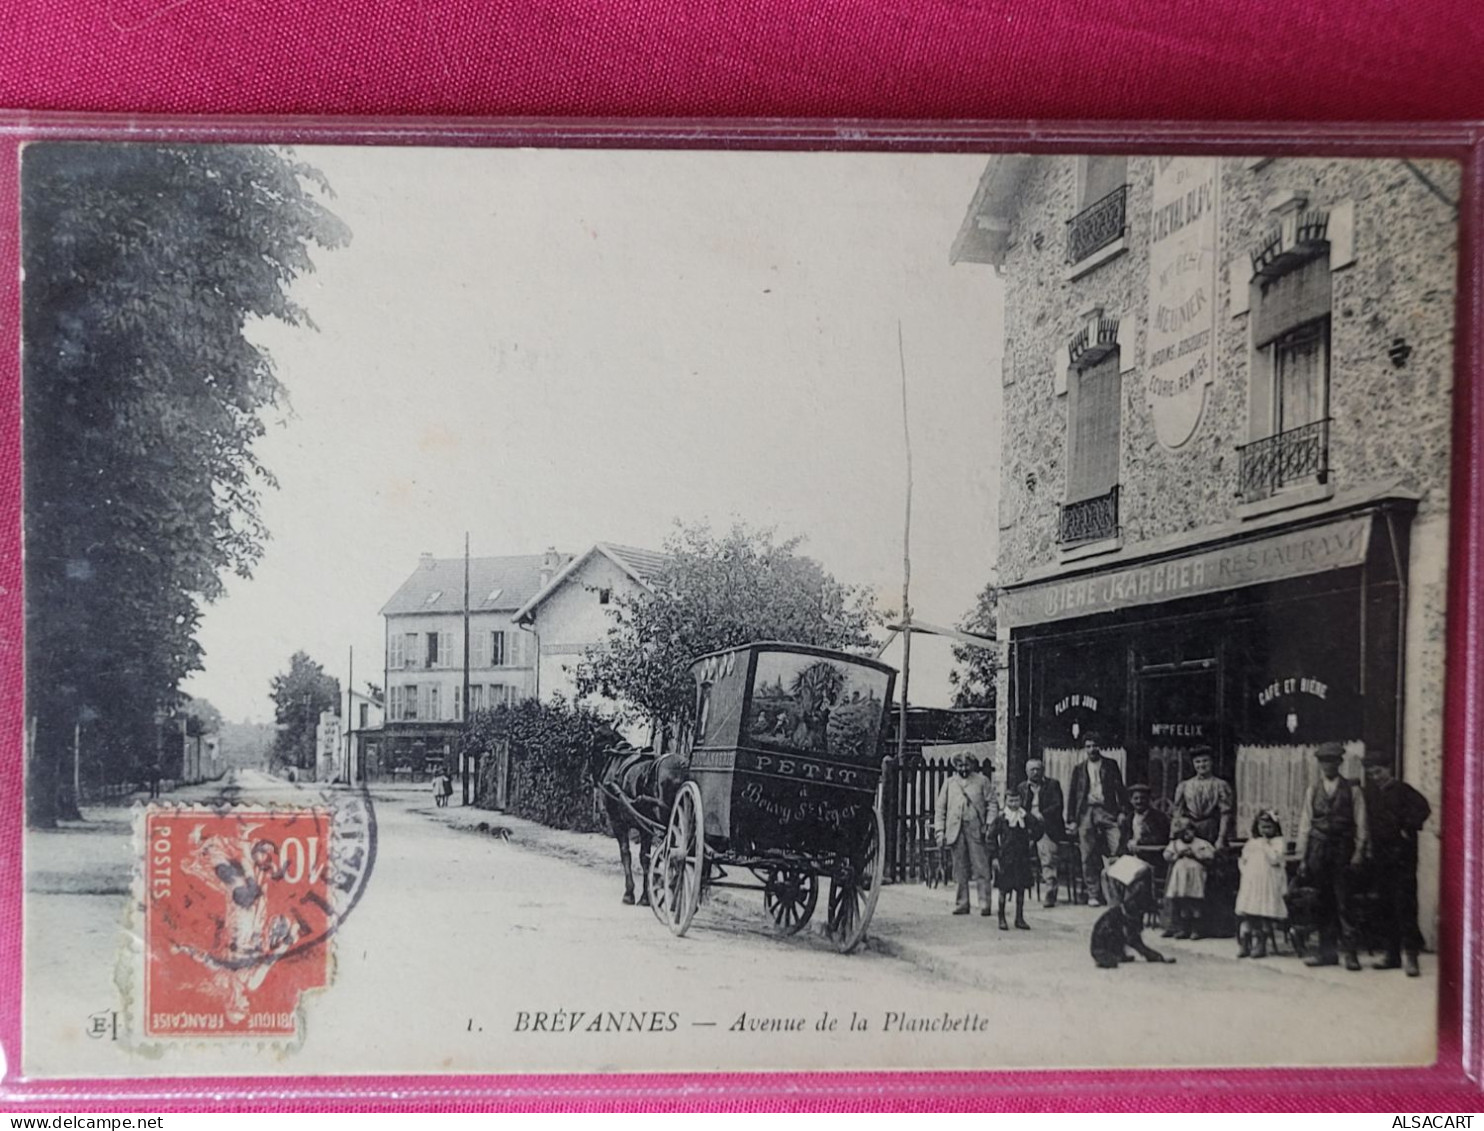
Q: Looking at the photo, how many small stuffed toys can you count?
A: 0